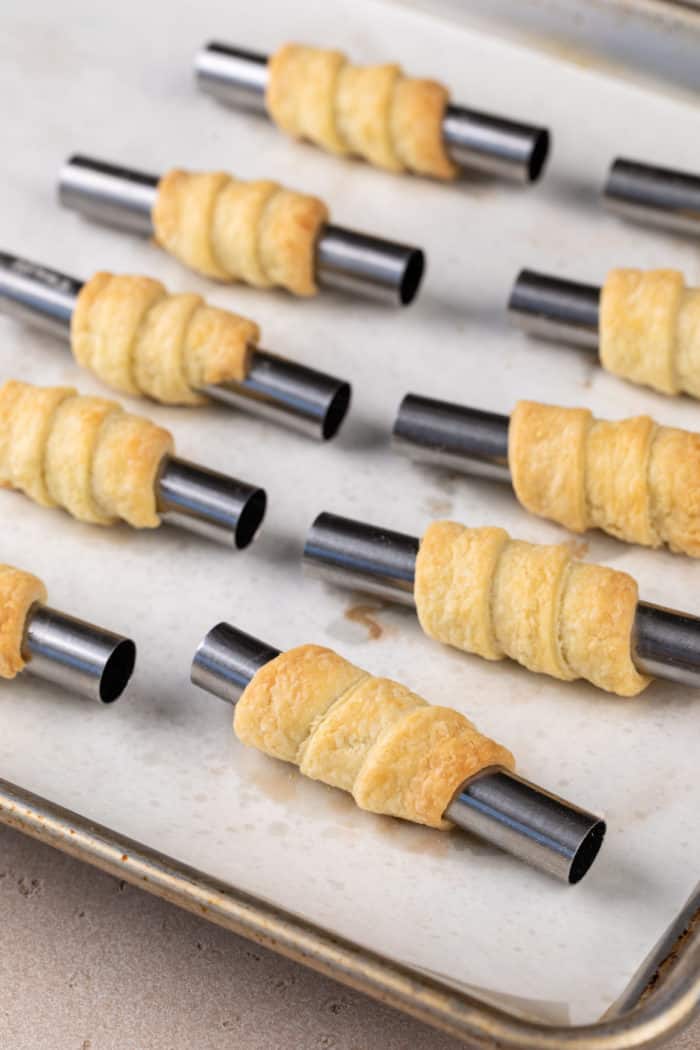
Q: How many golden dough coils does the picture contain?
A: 9